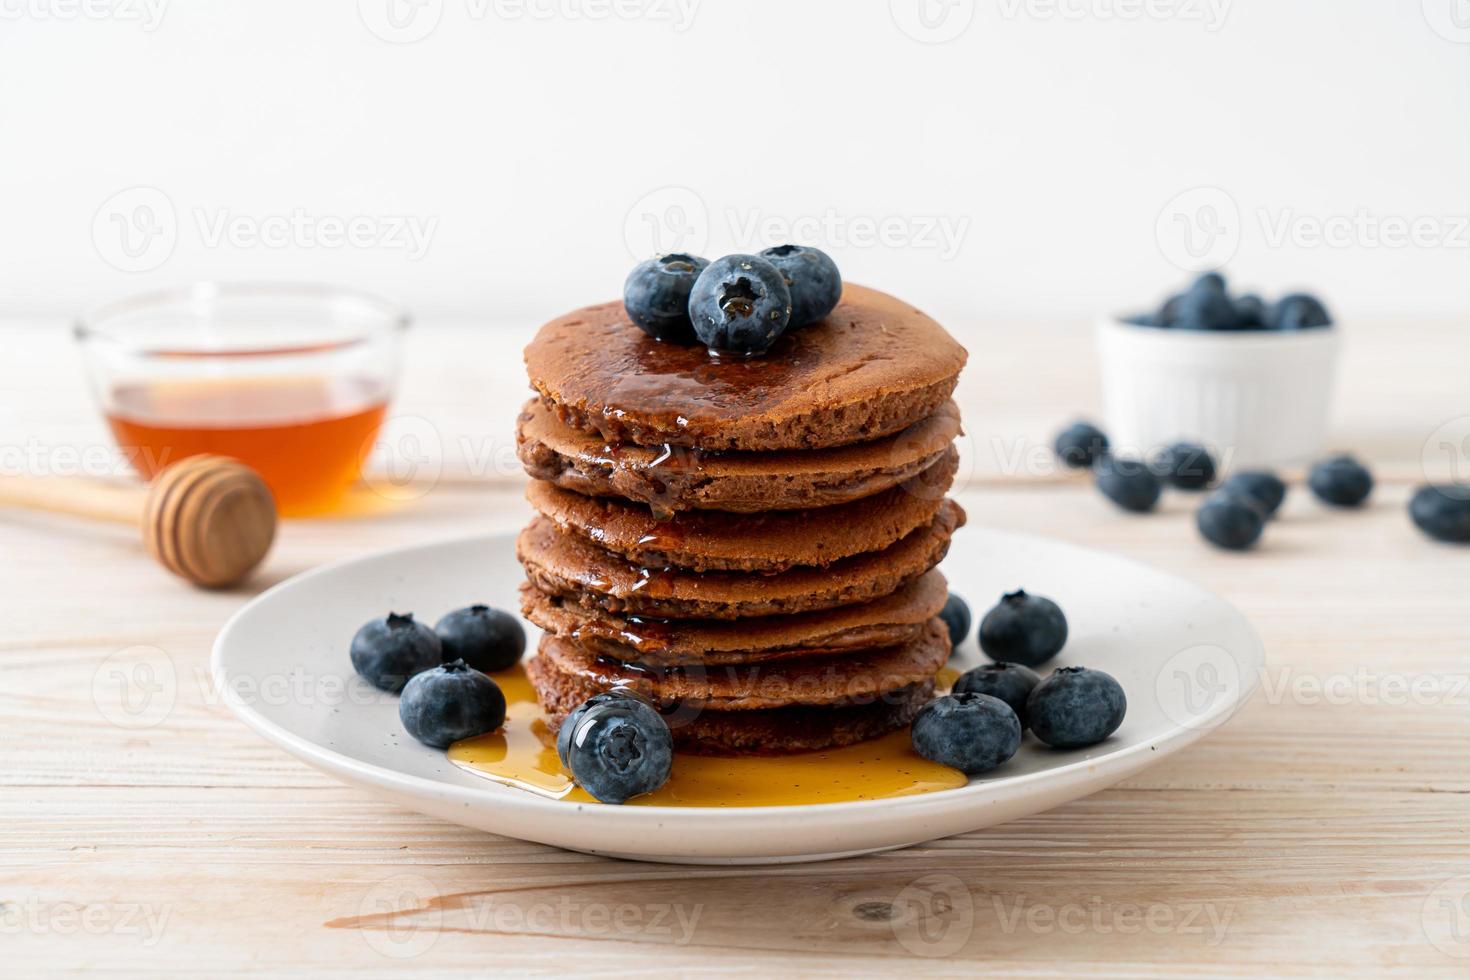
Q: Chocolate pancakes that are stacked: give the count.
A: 7